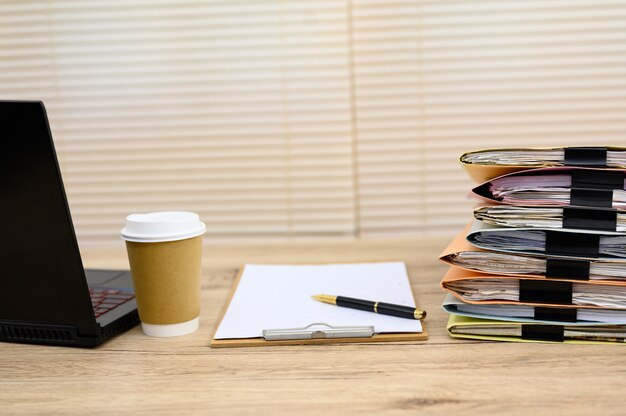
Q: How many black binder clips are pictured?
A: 9